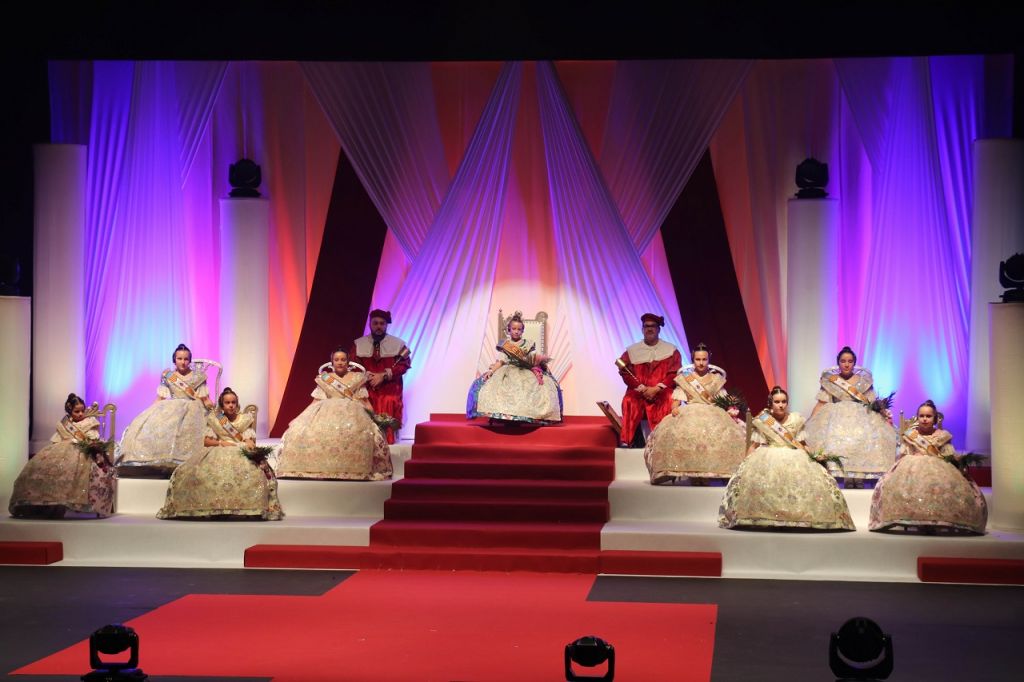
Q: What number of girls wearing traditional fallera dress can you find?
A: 9